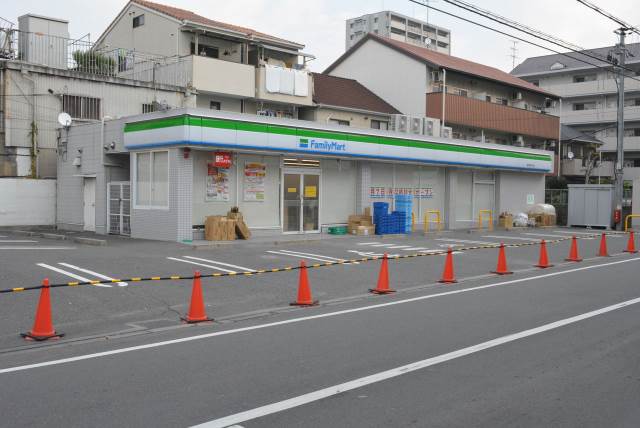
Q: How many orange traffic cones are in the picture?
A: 10